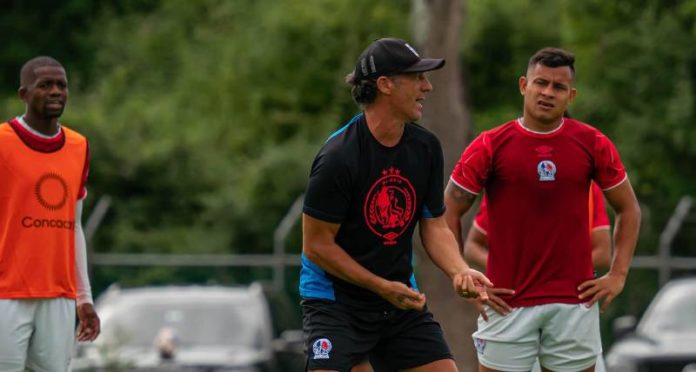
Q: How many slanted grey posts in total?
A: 3